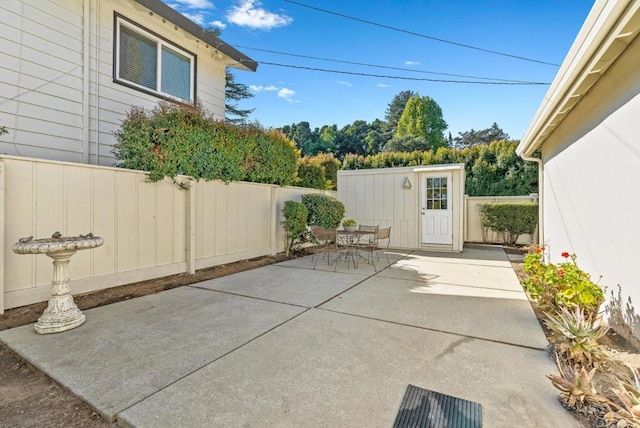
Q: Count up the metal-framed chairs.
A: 4